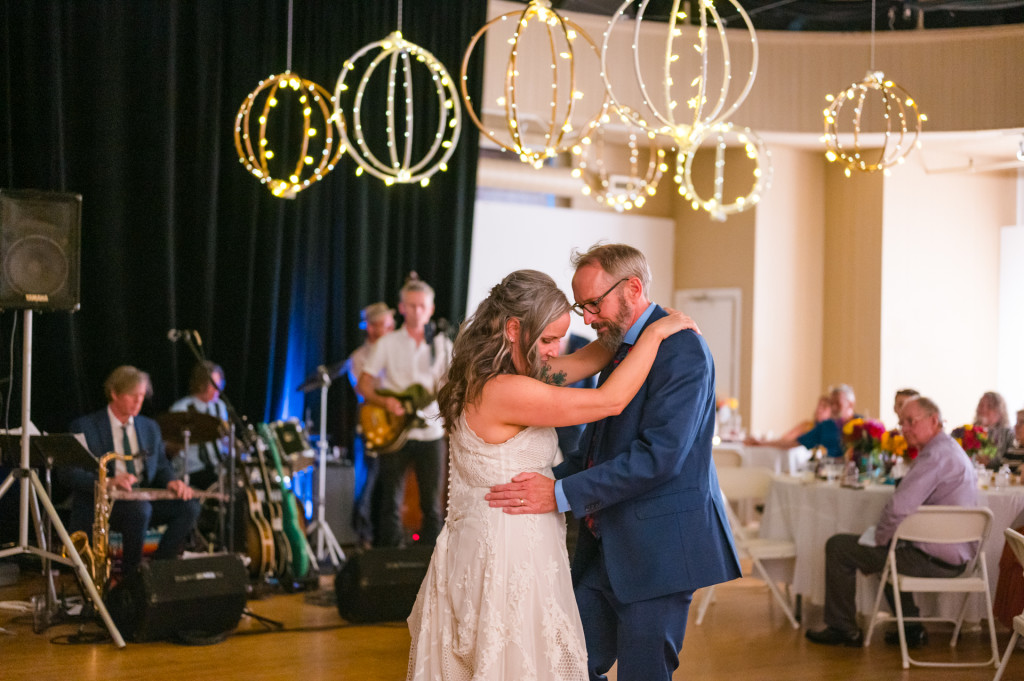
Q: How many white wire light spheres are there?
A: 3